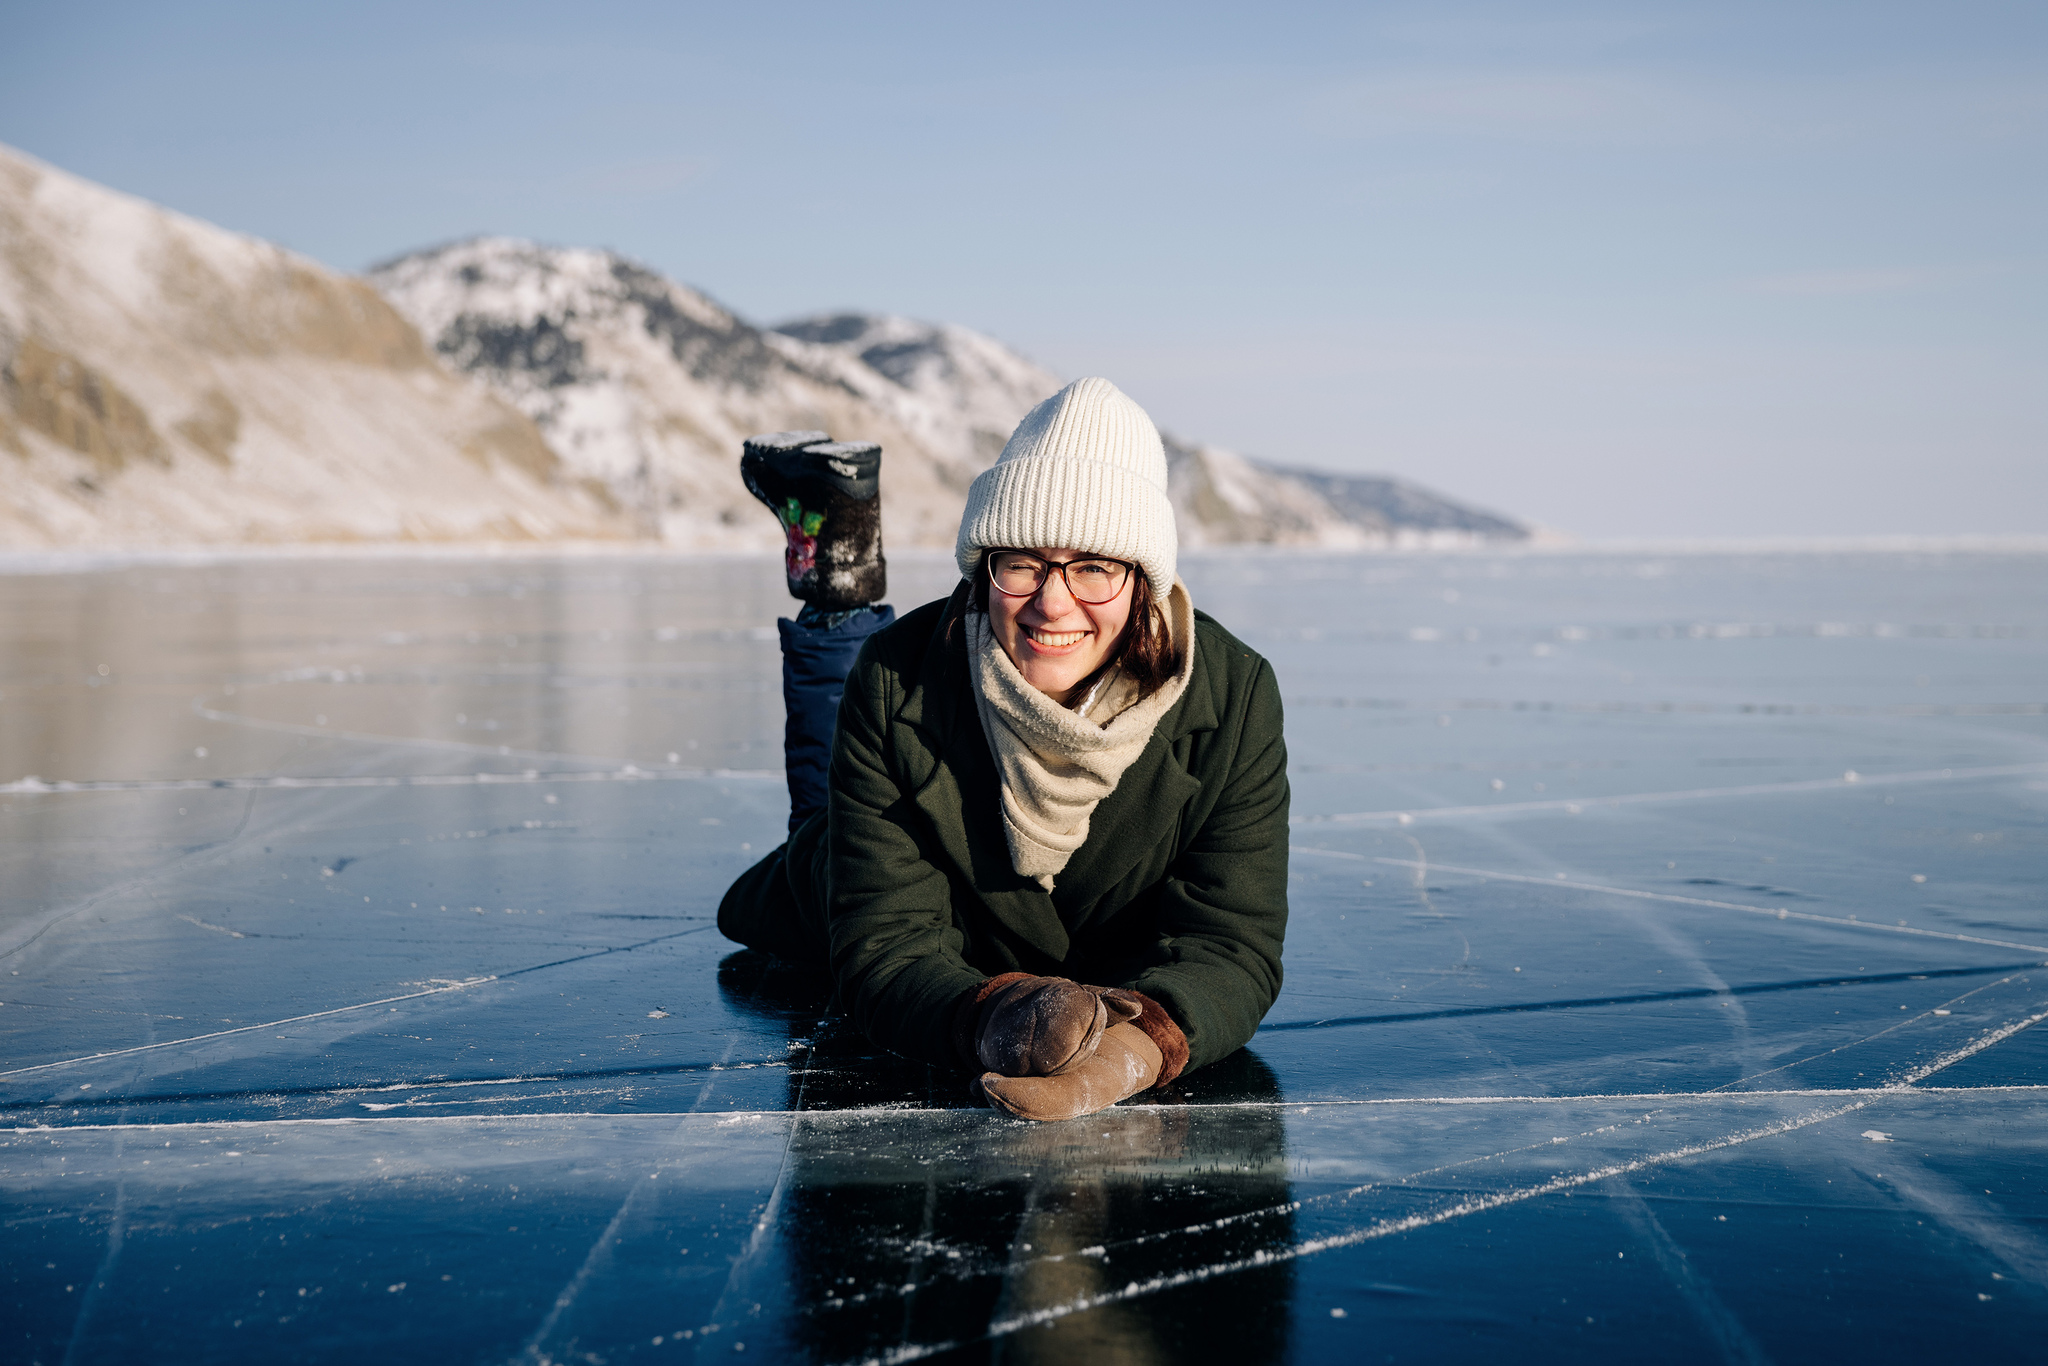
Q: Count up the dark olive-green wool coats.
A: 1